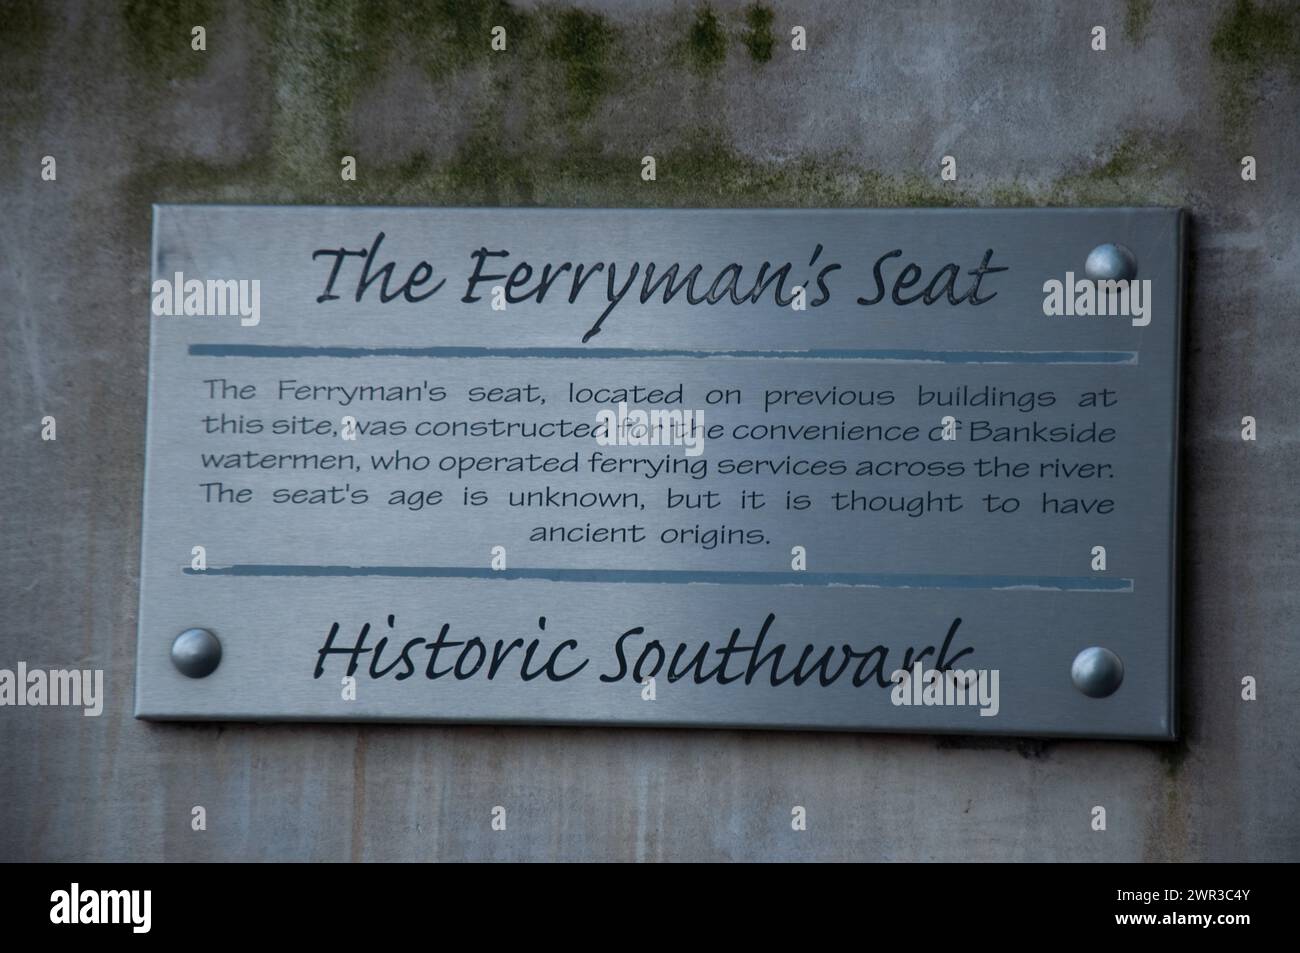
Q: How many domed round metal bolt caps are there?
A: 3